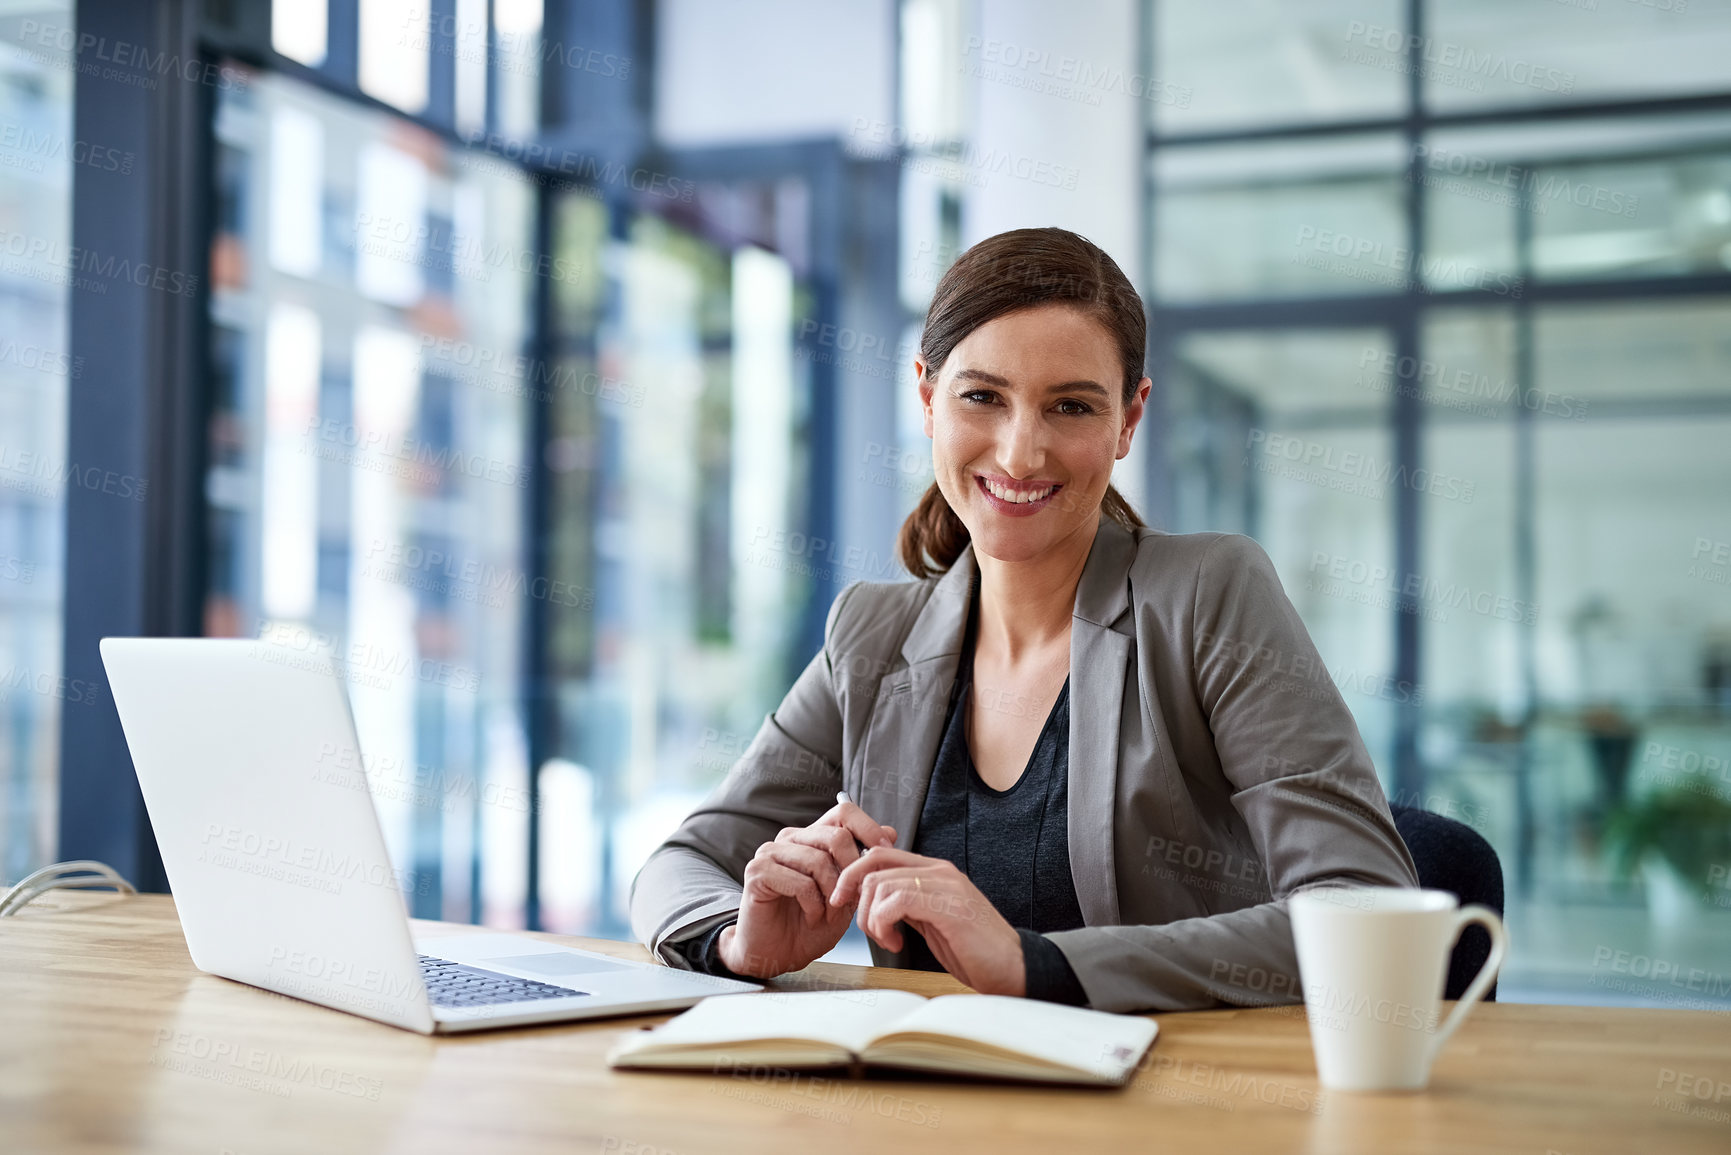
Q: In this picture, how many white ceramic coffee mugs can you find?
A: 1